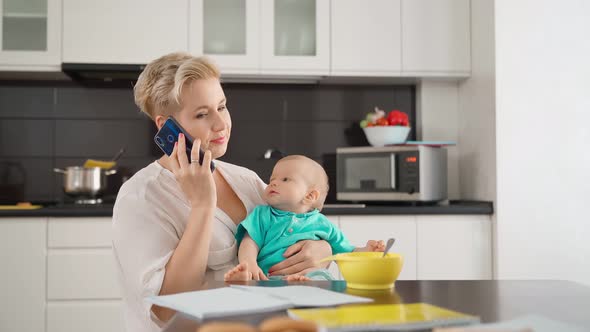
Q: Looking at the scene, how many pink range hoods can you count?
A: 0